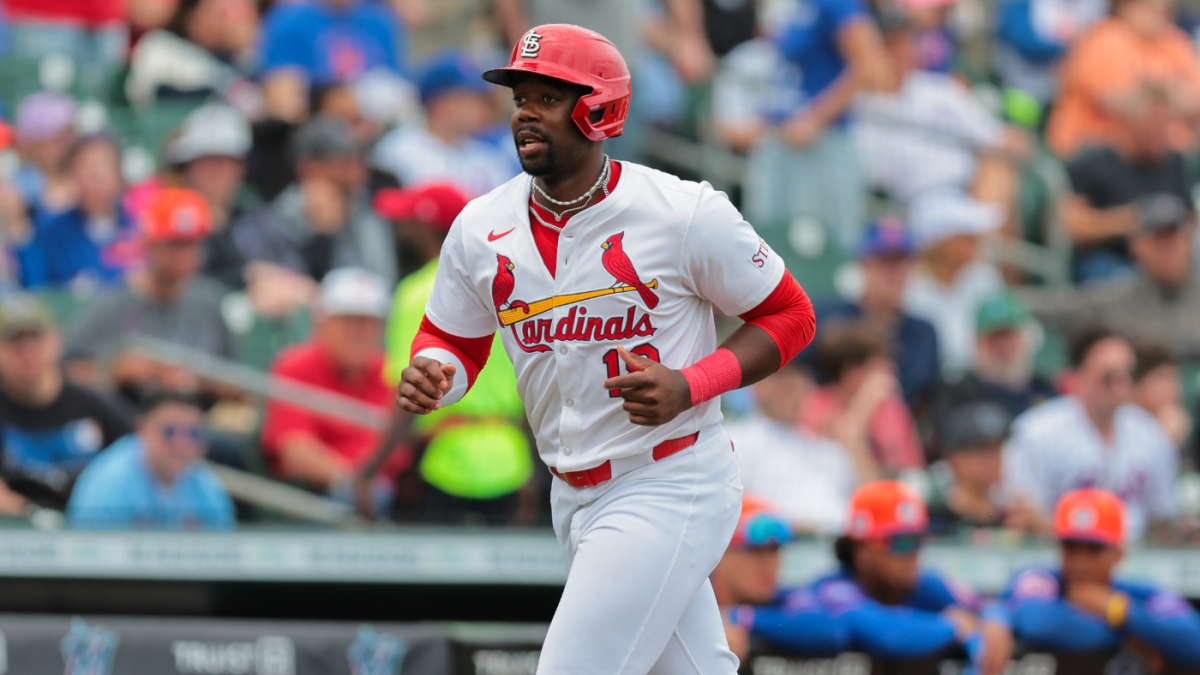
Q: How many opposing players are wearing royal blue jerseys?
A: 3